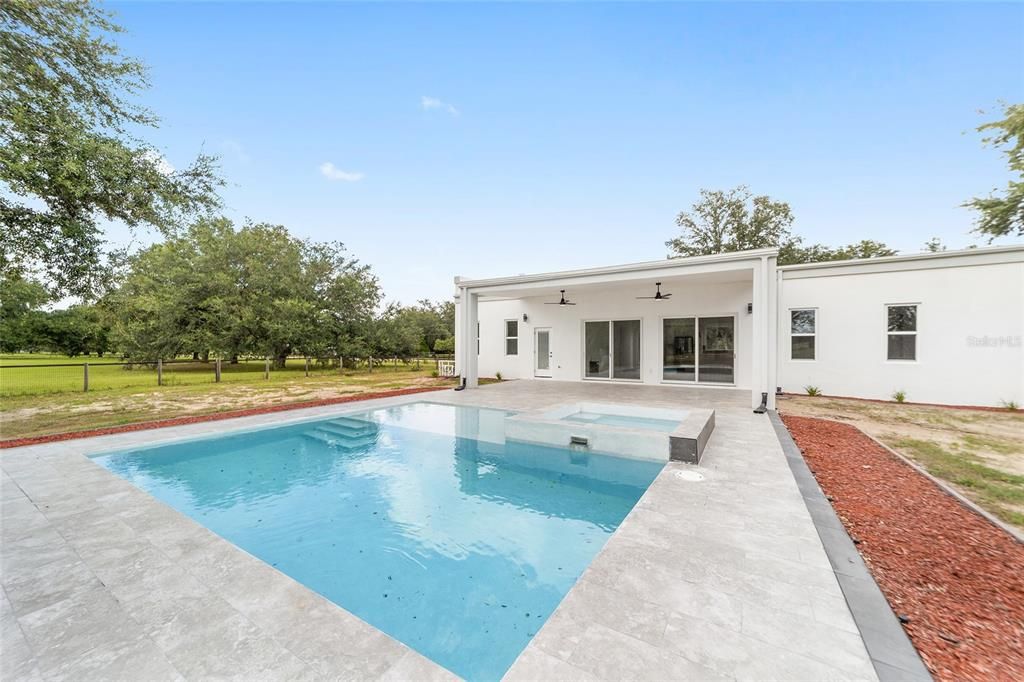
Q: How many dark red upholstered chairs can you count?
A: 0